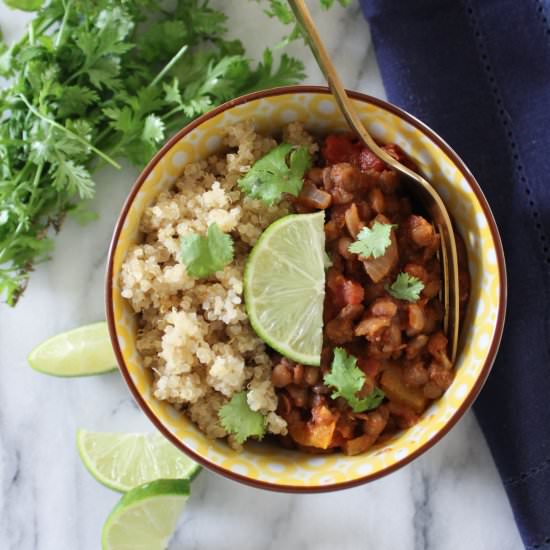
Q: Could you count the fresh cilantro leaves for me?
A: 6